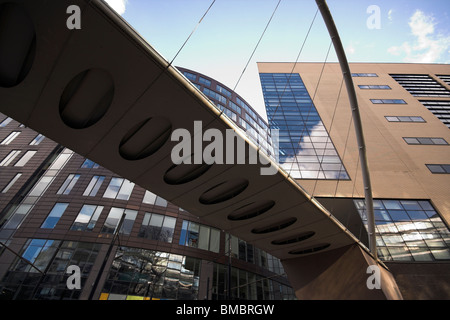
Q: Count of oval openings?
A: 9